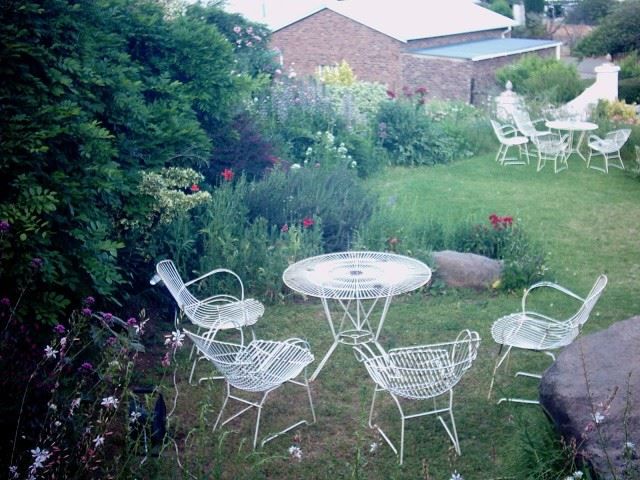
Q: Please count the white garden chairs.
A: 8